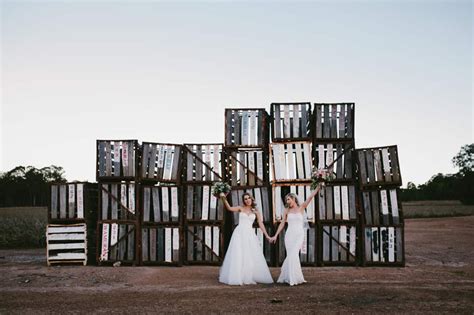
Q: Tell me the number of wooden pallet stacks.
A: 8